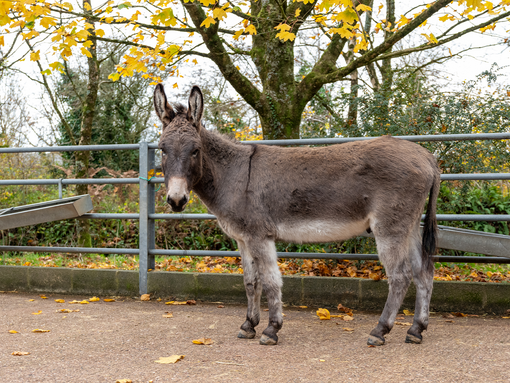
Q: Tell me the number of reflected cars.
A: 0